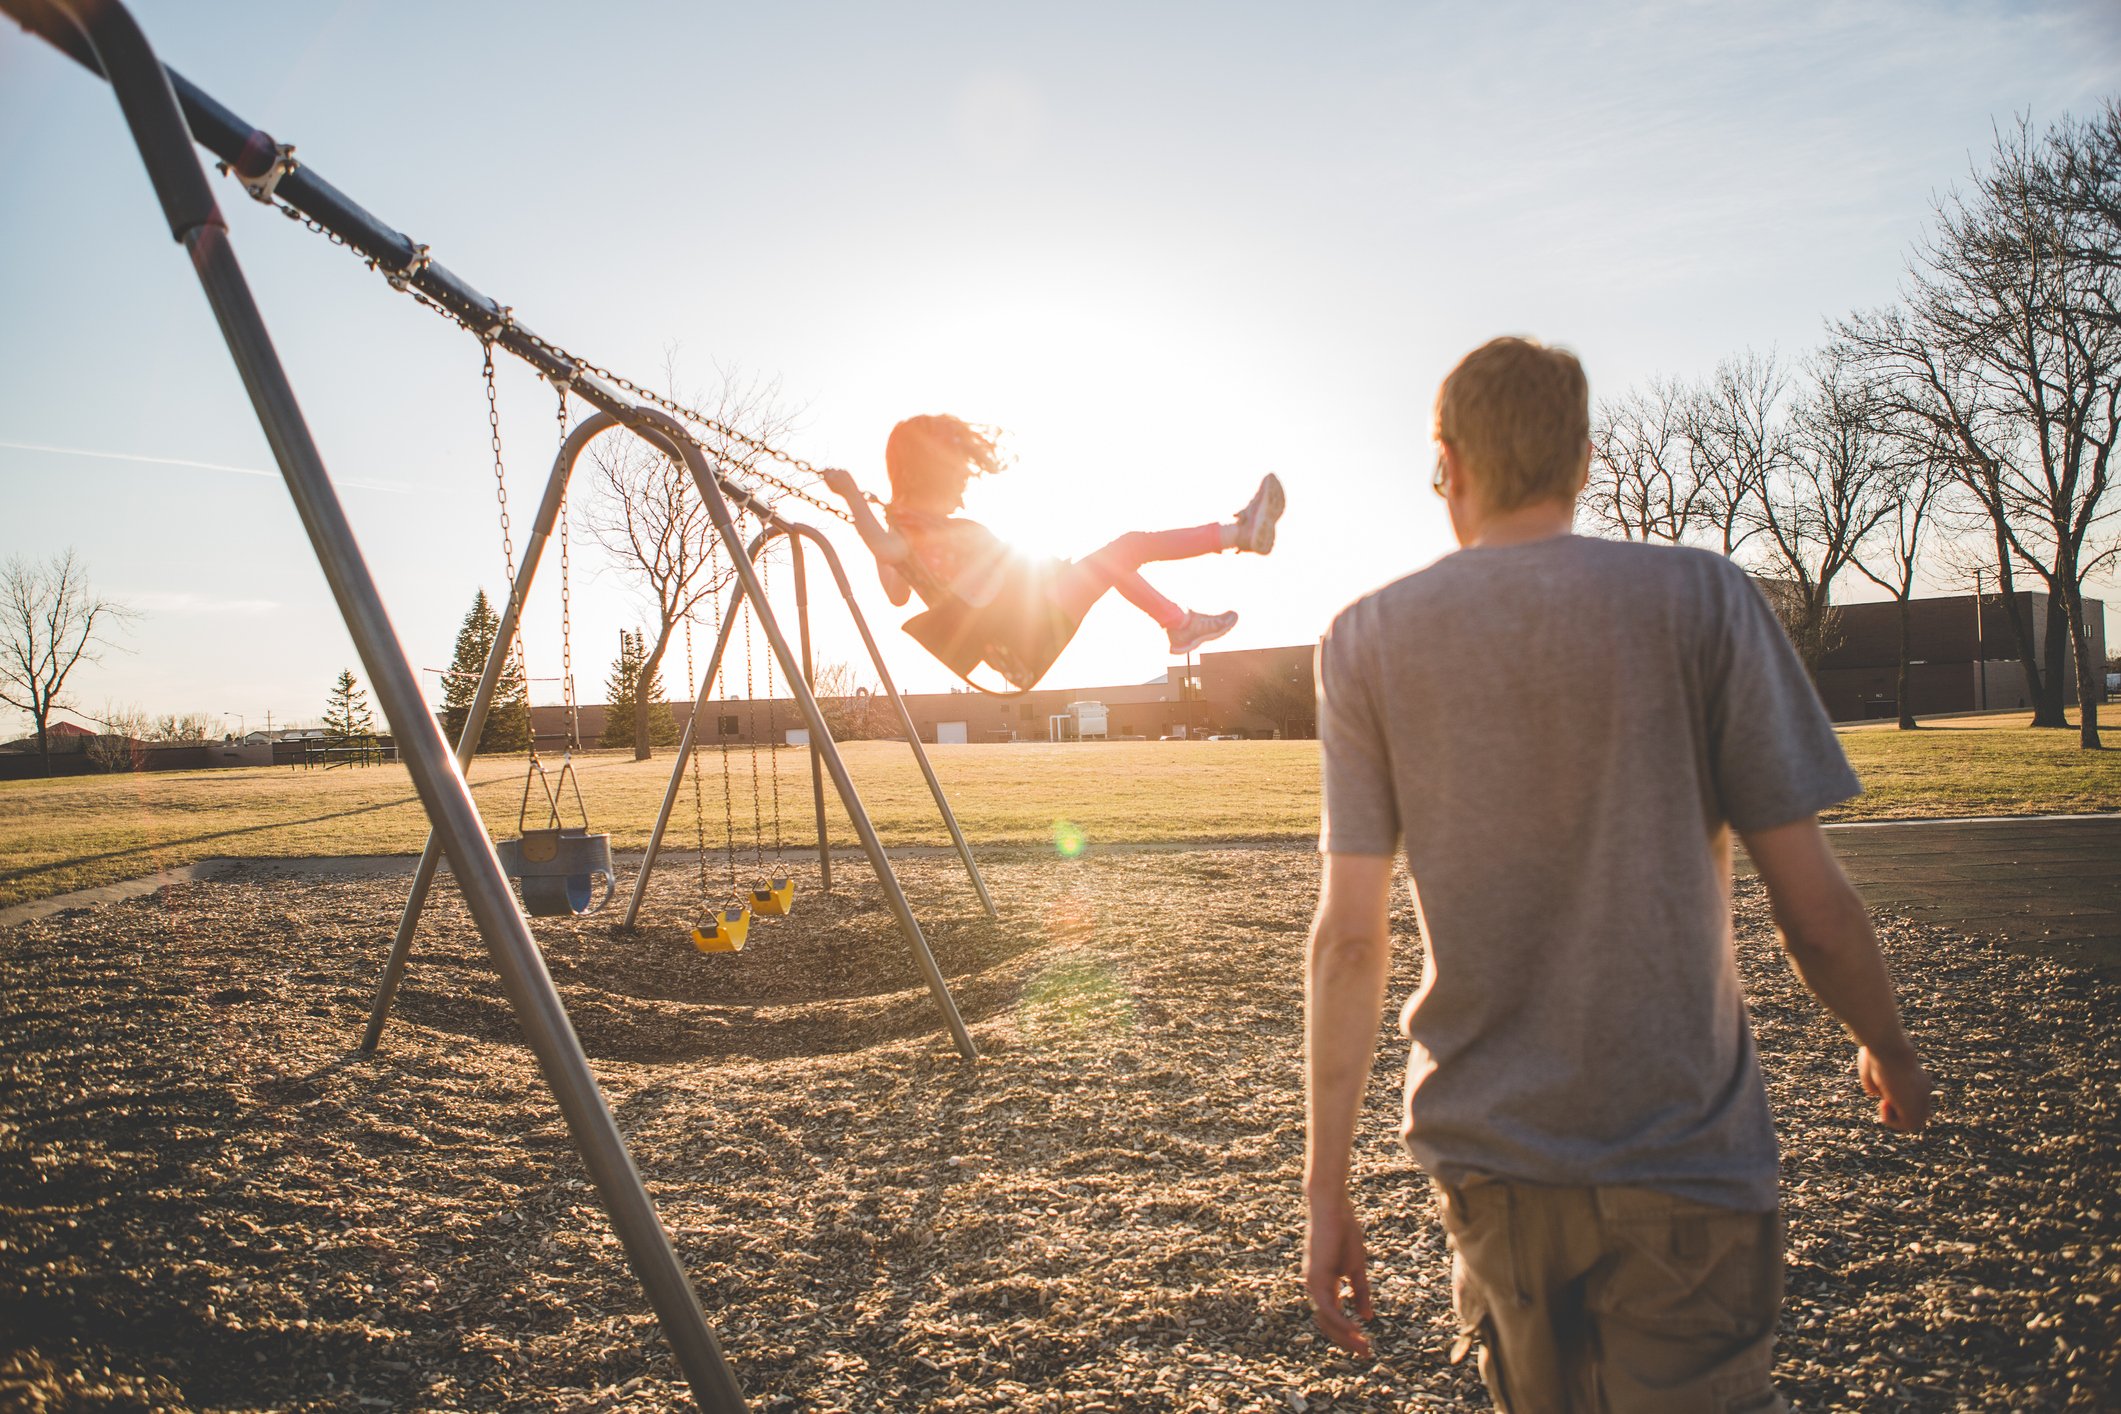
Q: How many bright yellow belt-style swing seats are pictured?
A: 2